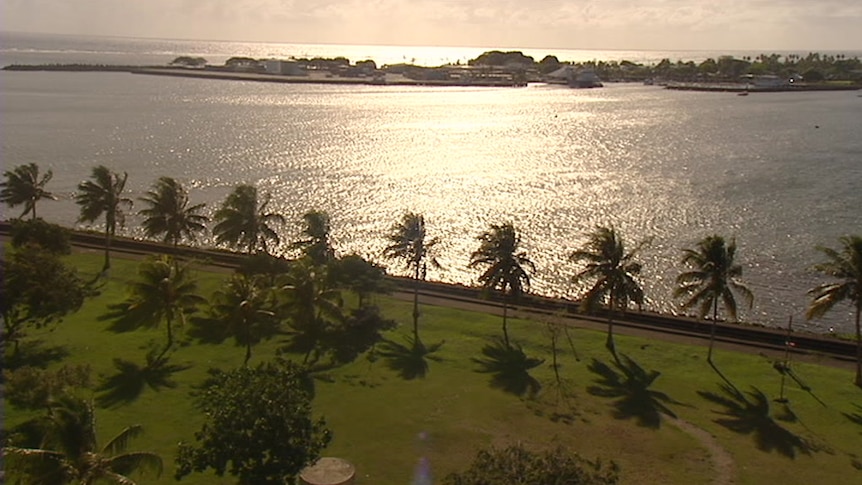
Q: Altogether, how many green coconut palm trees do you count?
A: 14